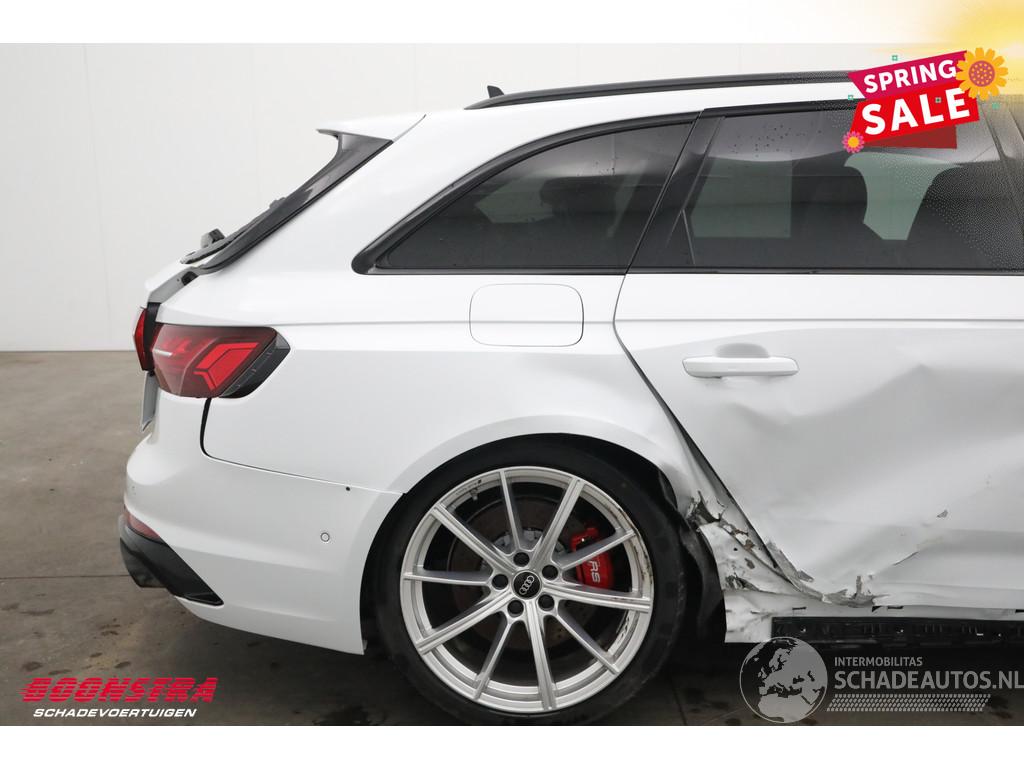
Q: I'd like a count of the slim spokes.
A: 5